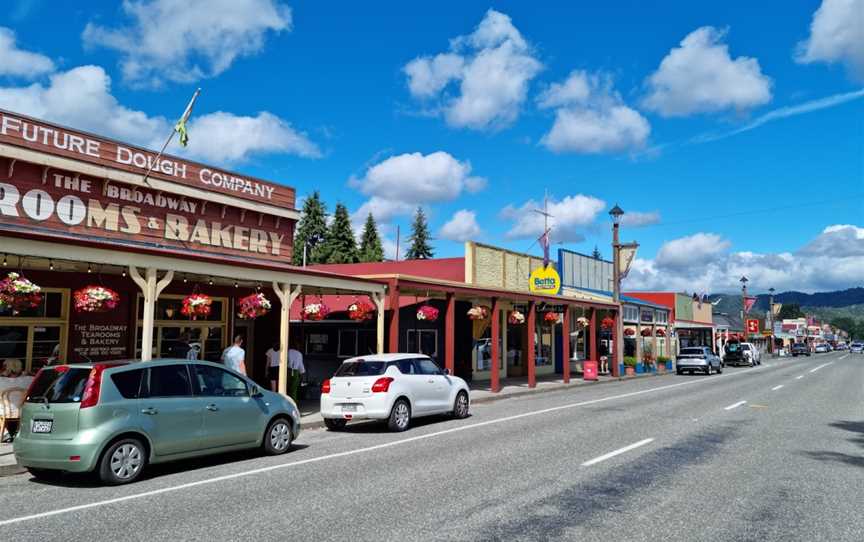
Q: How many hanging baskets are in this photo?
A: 15